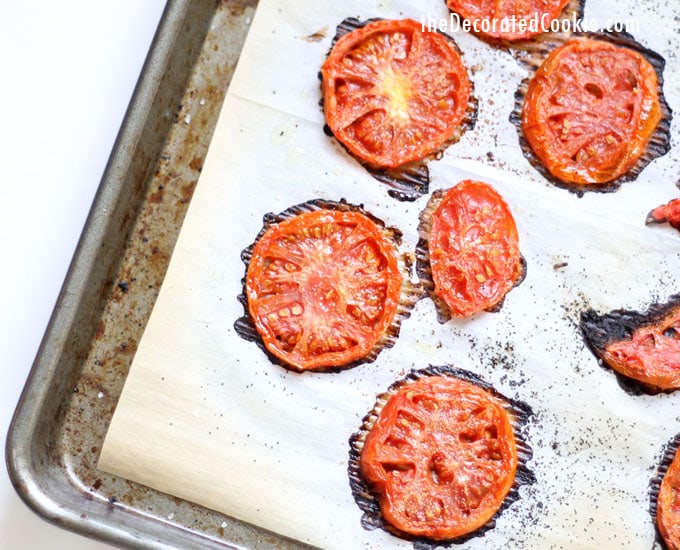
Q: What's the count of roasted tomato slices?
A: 9